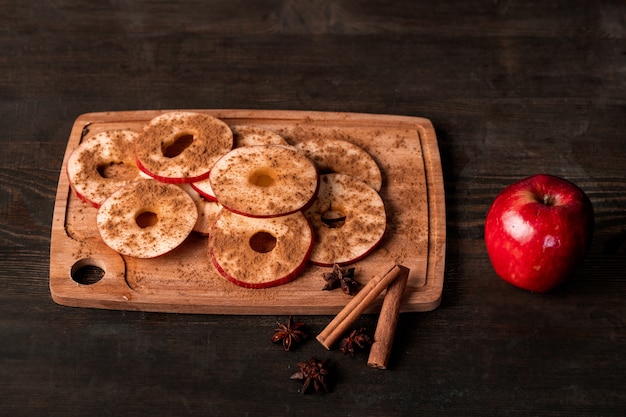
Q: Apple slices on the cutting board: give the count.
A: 9